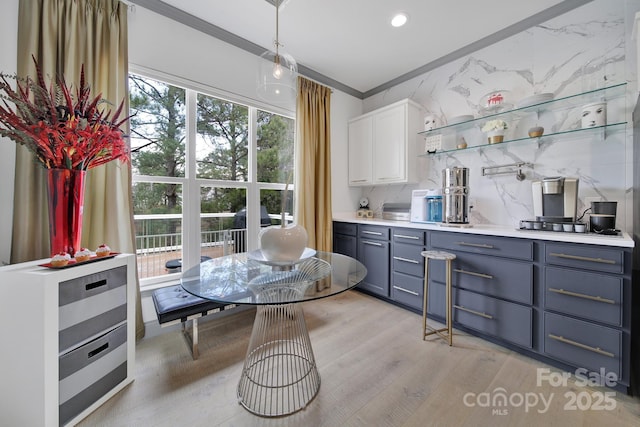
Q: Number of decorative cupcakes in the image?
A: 3